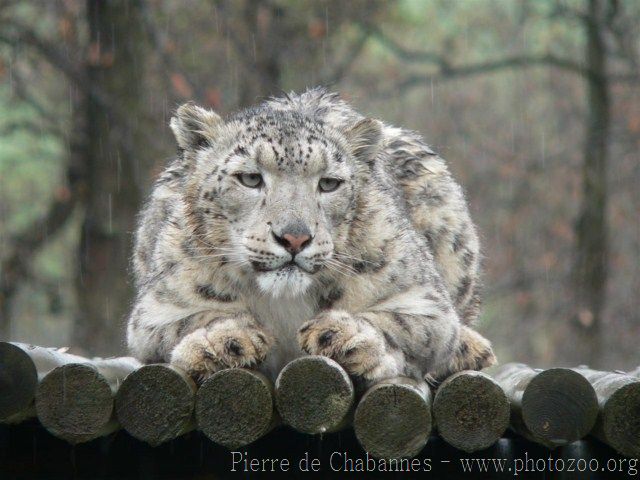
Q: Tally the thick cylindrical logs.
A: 9